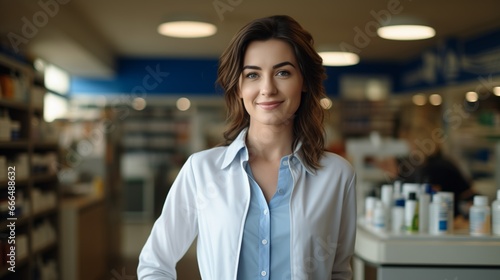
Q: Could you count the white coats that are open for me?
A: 1